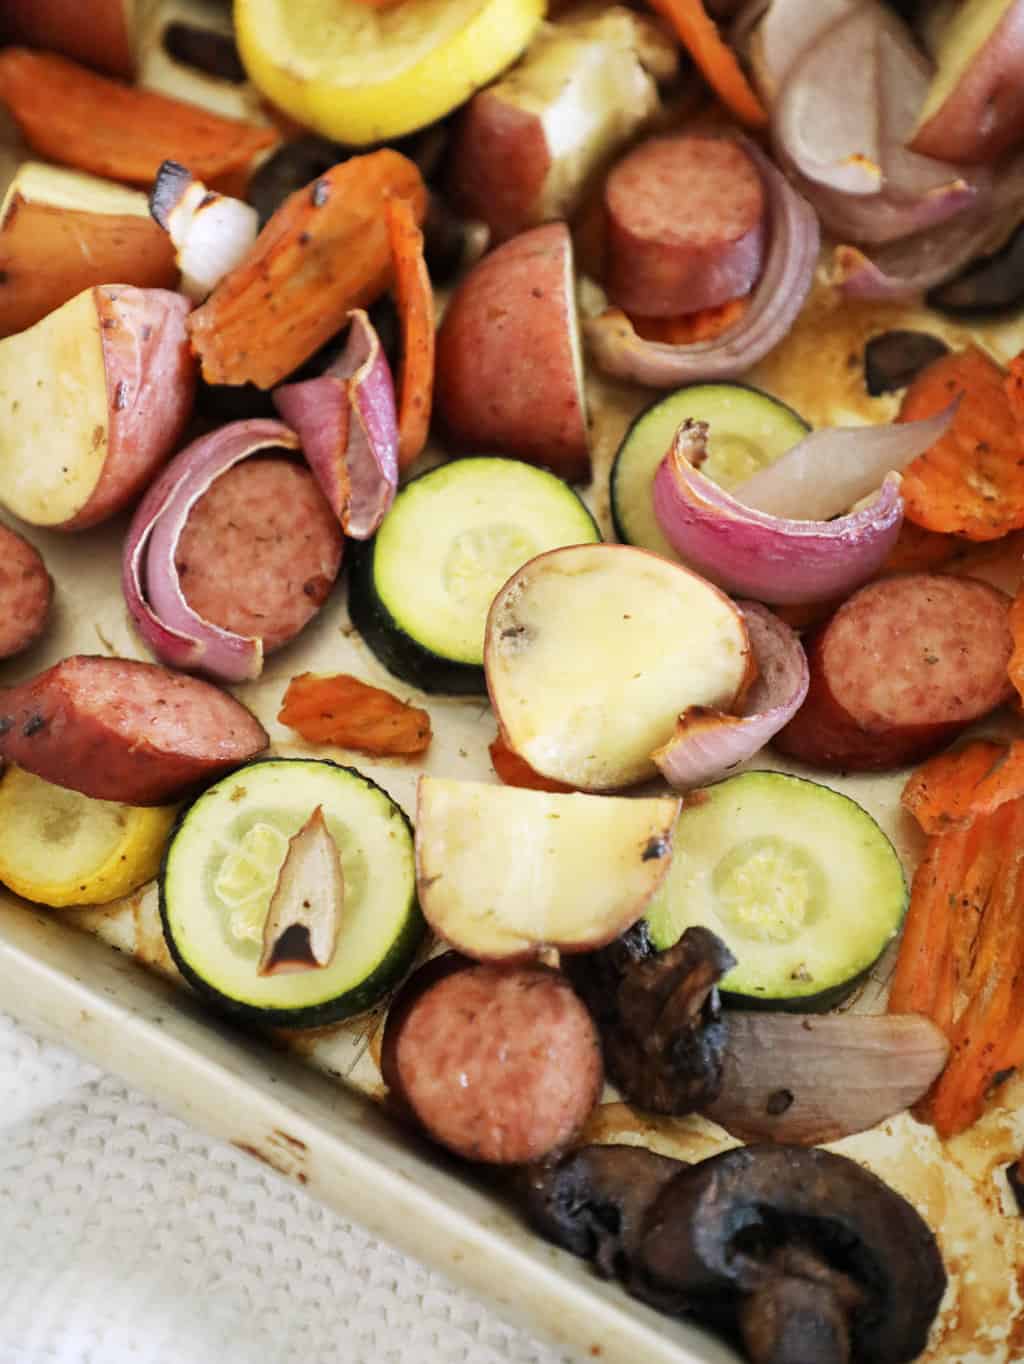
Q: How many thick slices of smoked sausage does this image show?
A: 6